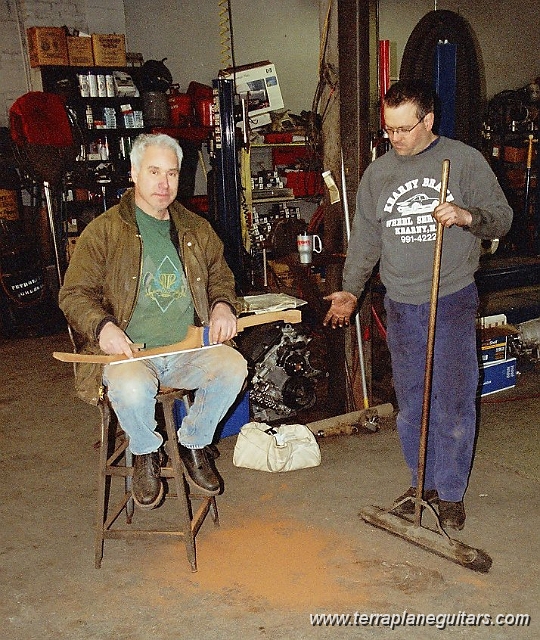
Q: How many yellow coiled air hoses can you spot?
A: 1